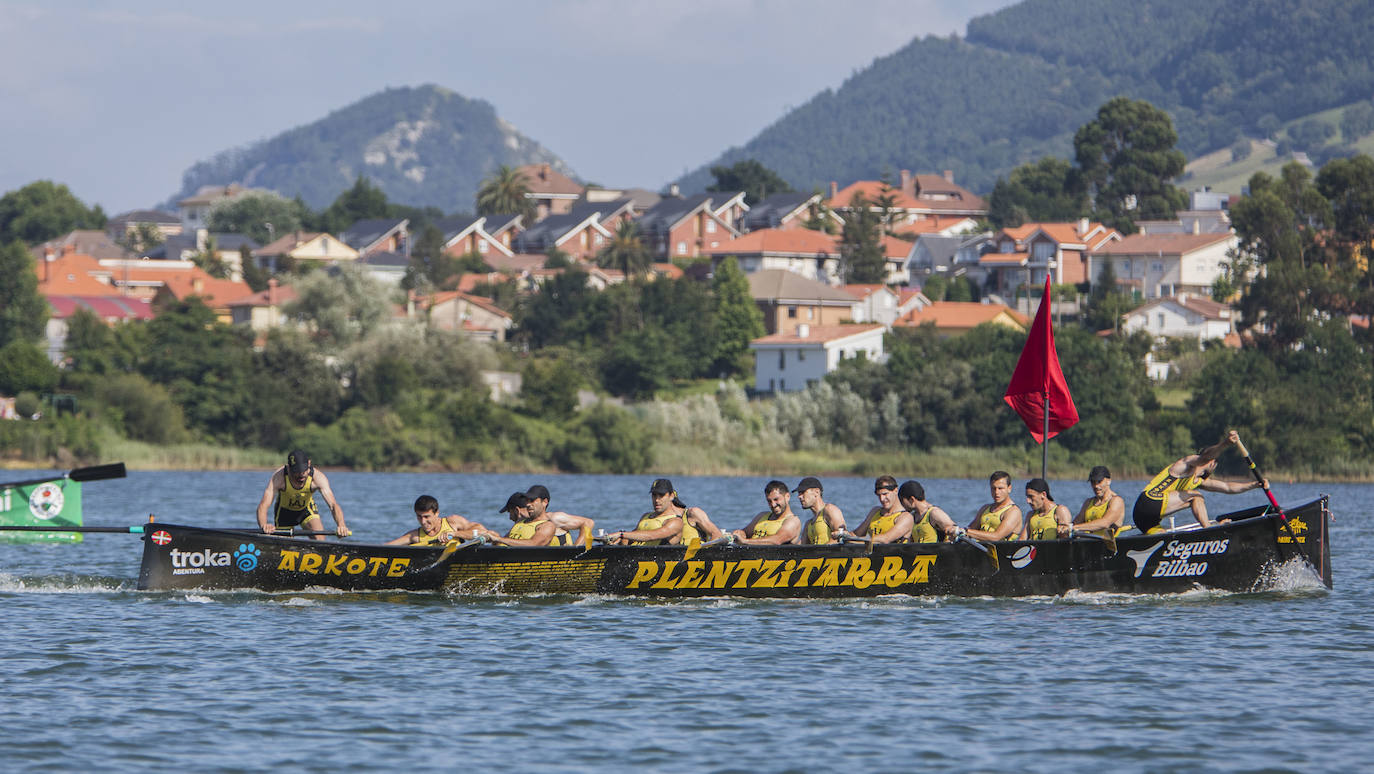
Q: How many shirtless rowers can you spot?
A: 0